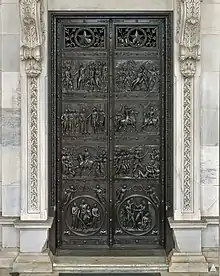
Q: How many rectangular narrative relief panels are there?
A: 6